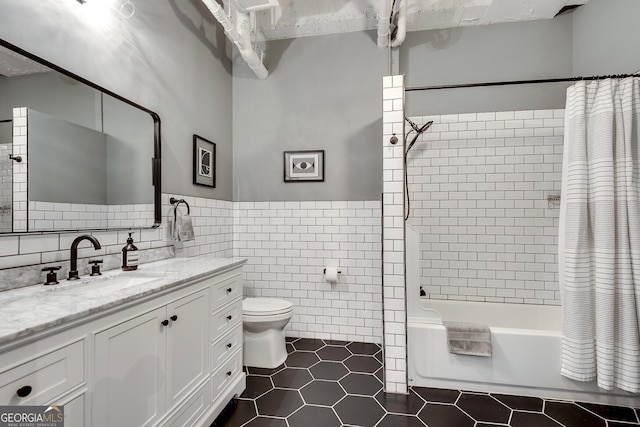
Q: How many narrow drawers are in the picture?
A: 4